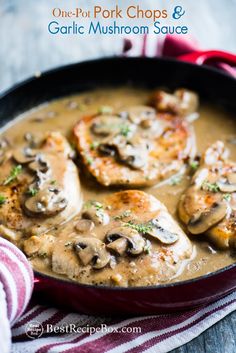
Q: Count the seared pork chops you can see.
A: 4